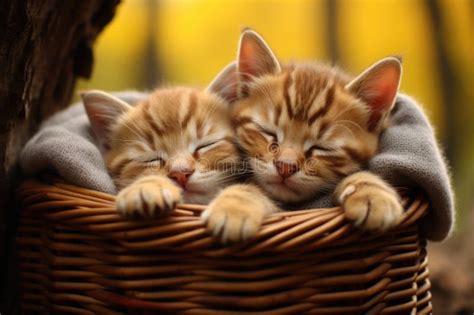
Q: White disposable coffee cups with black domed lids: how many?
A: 0